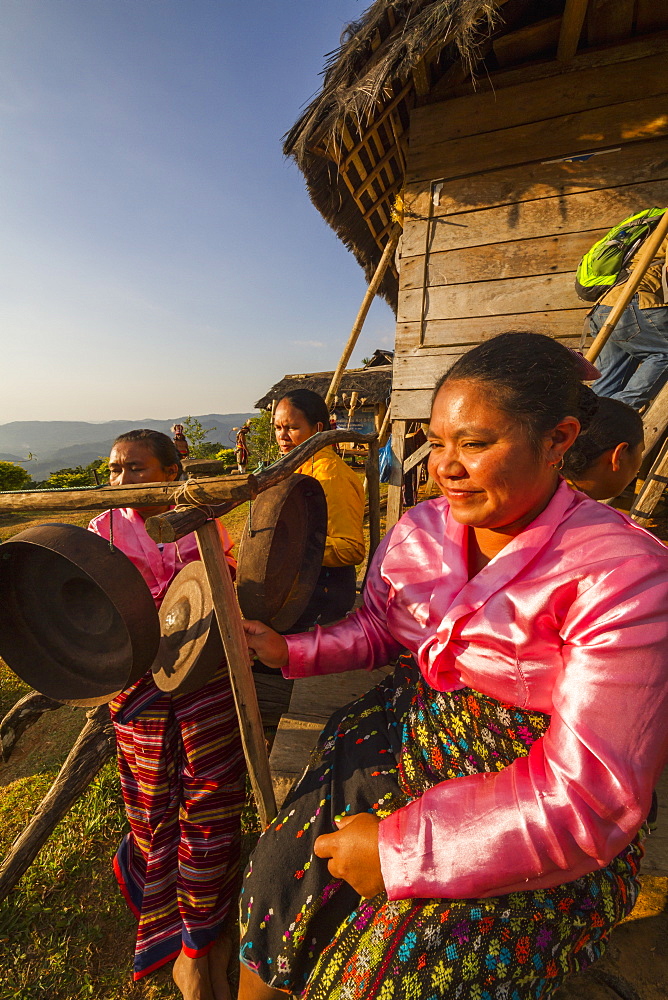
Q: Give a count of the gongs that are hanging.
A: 3